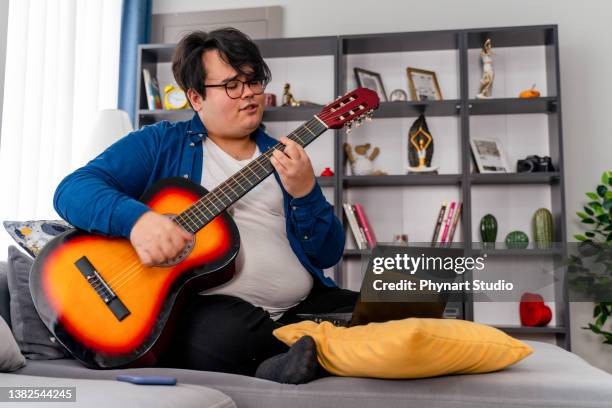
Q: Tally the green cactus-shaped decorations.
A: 3